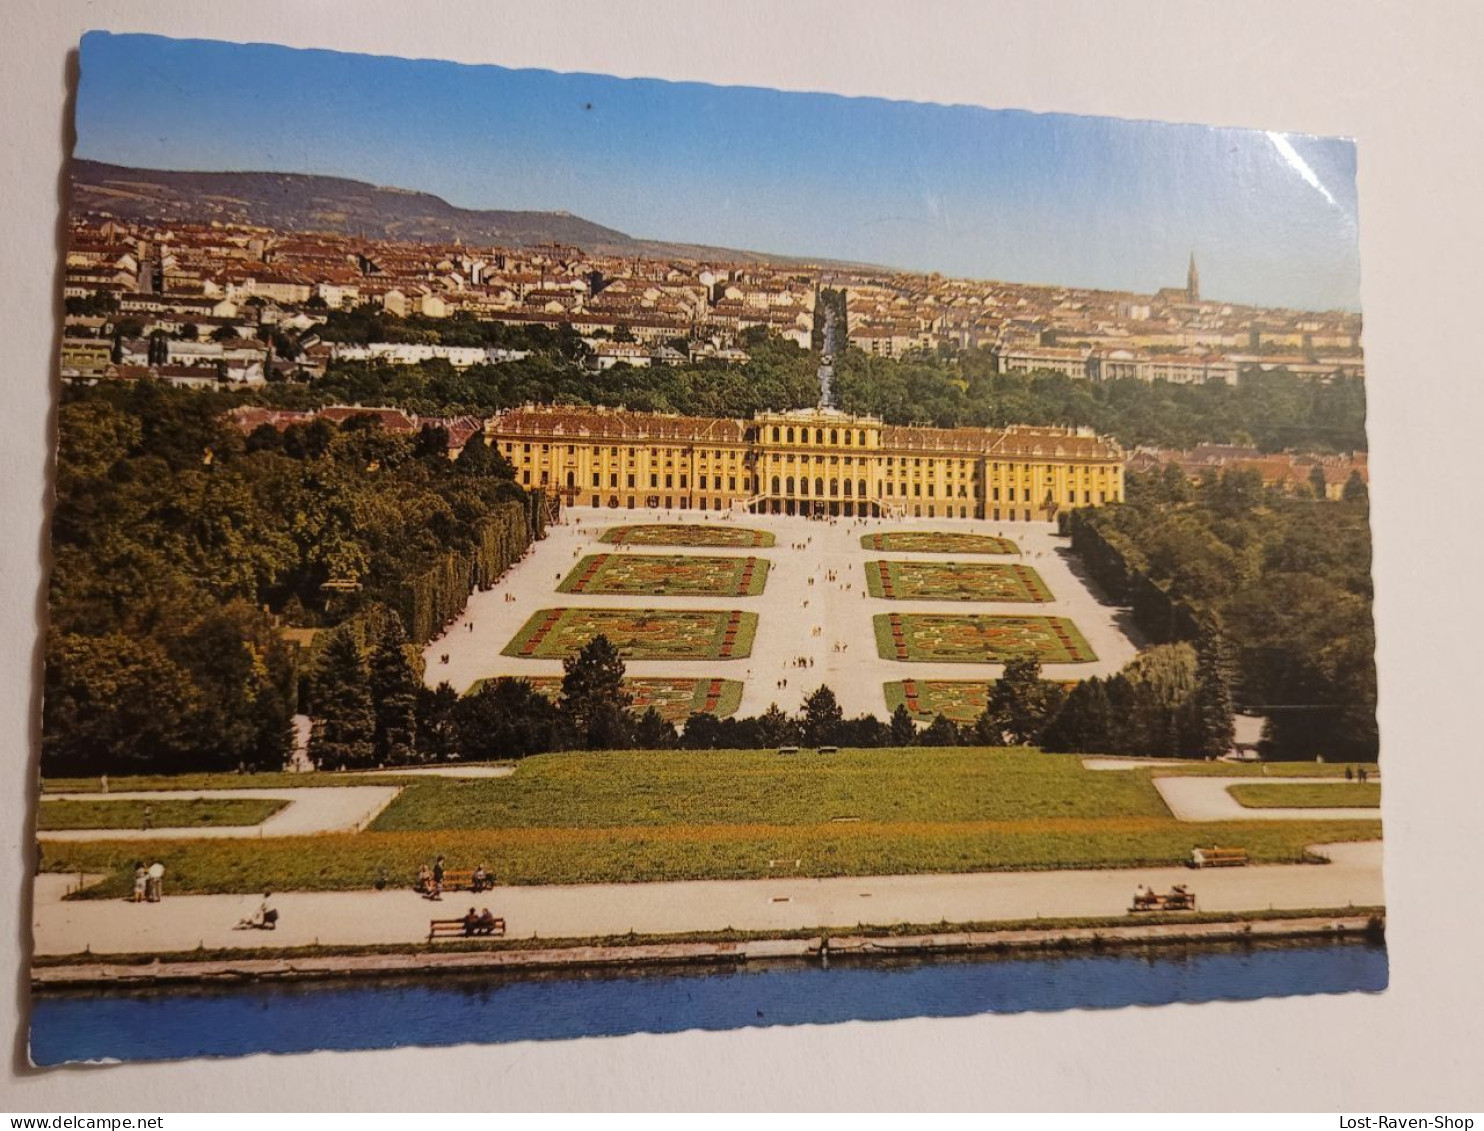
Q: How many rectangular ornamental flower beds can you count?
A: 8